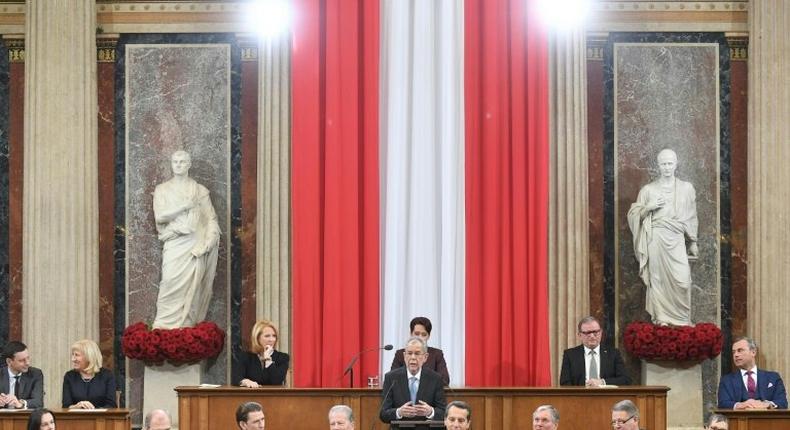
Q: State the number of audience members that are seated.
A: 14